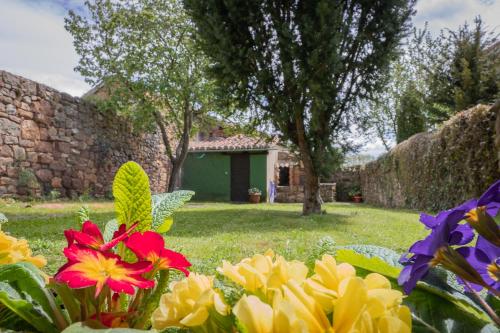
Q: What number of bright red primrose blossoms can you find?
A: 3